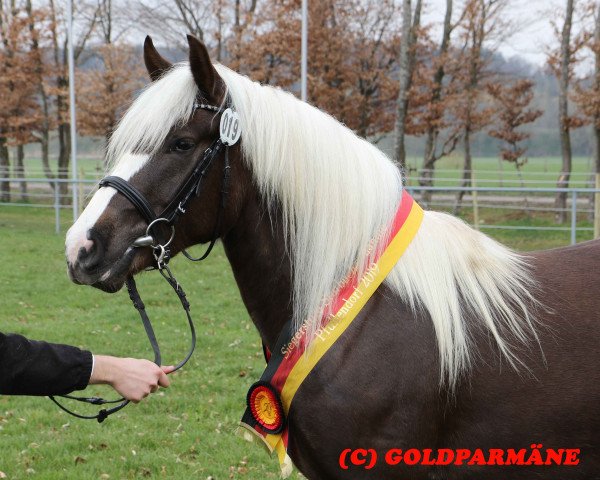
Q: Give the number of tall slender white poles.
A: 2